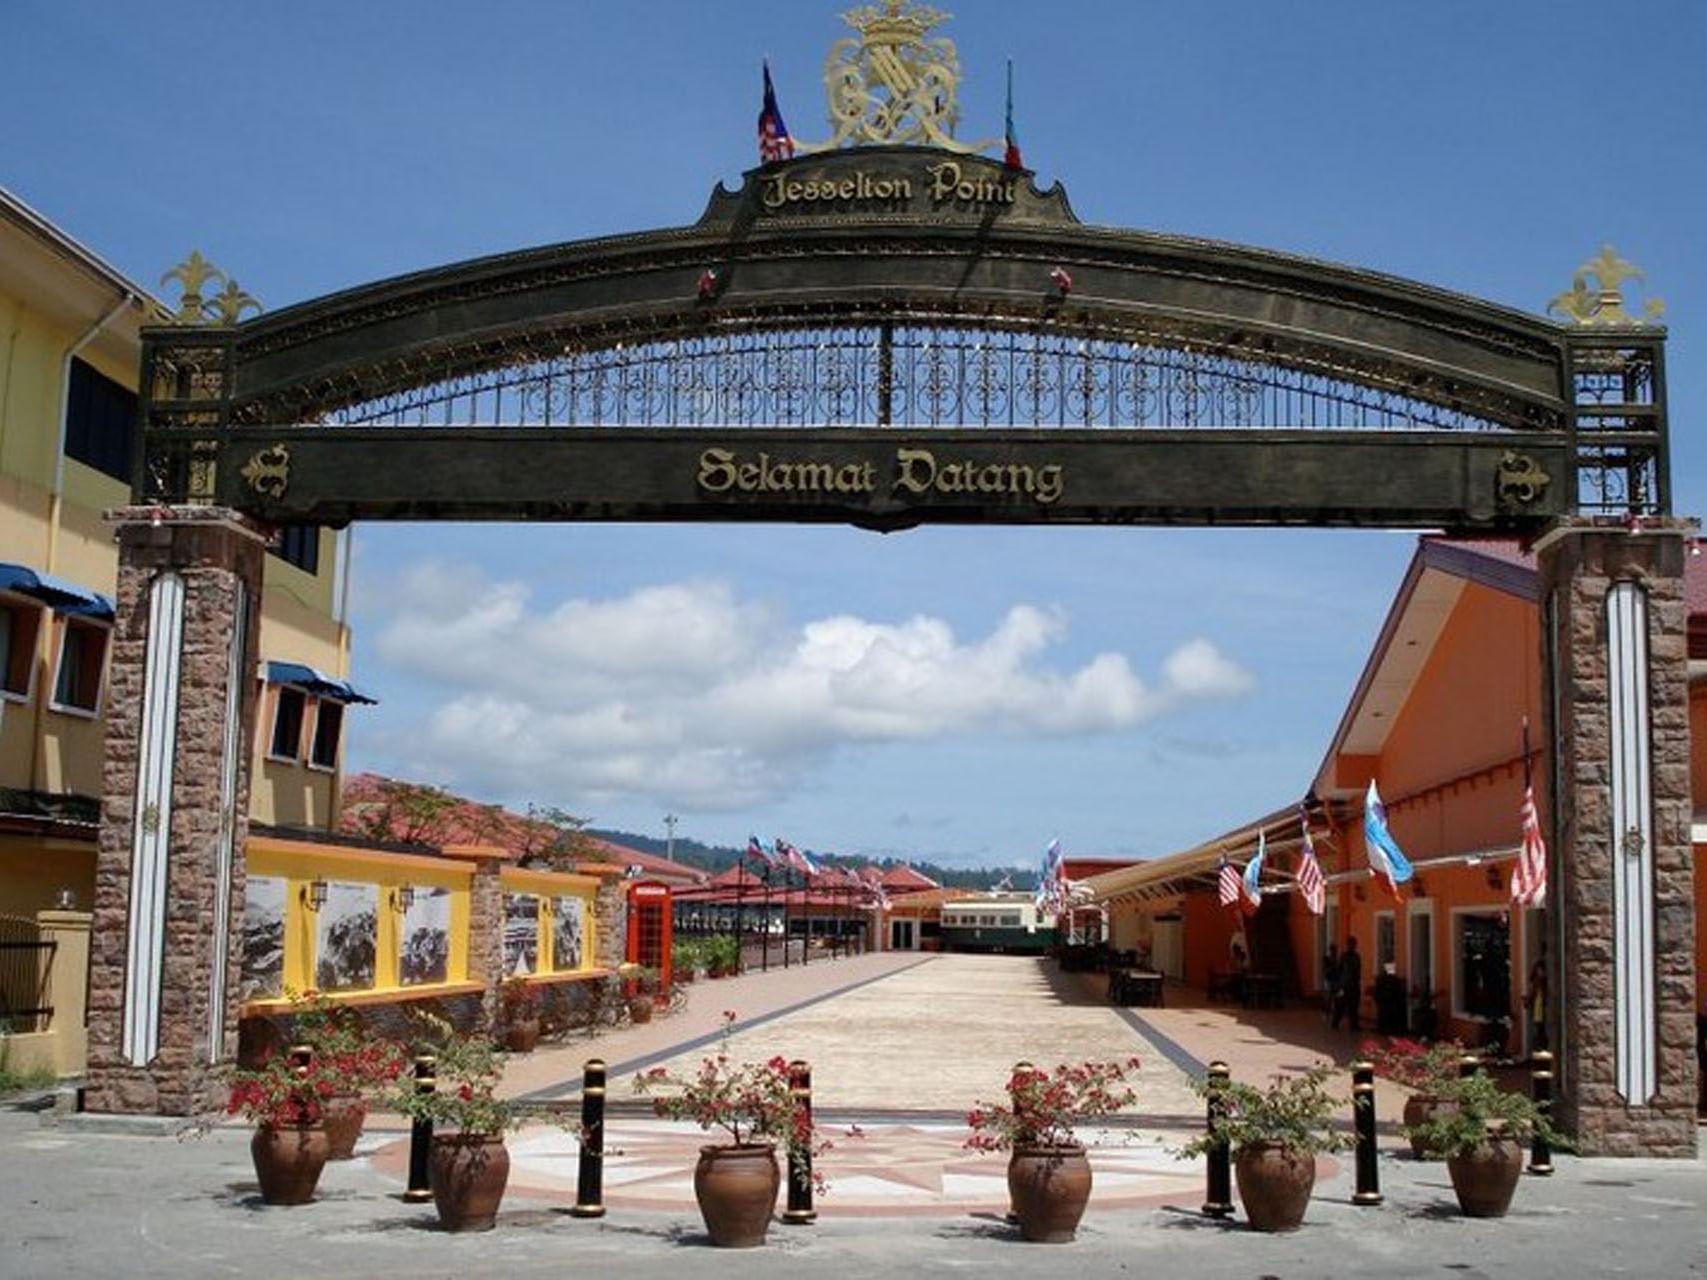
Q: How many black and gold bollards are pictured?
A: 9